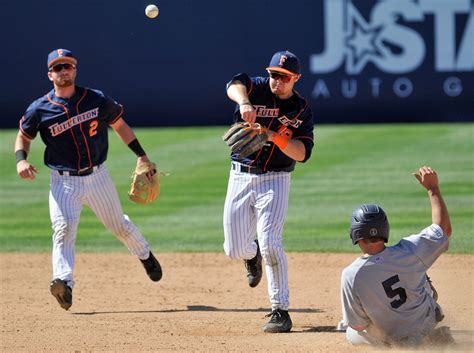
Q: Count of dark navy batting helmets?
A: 1